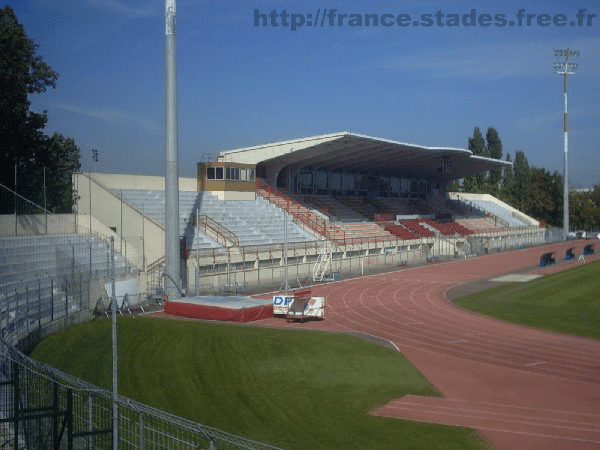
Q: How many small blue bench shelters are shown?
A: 3